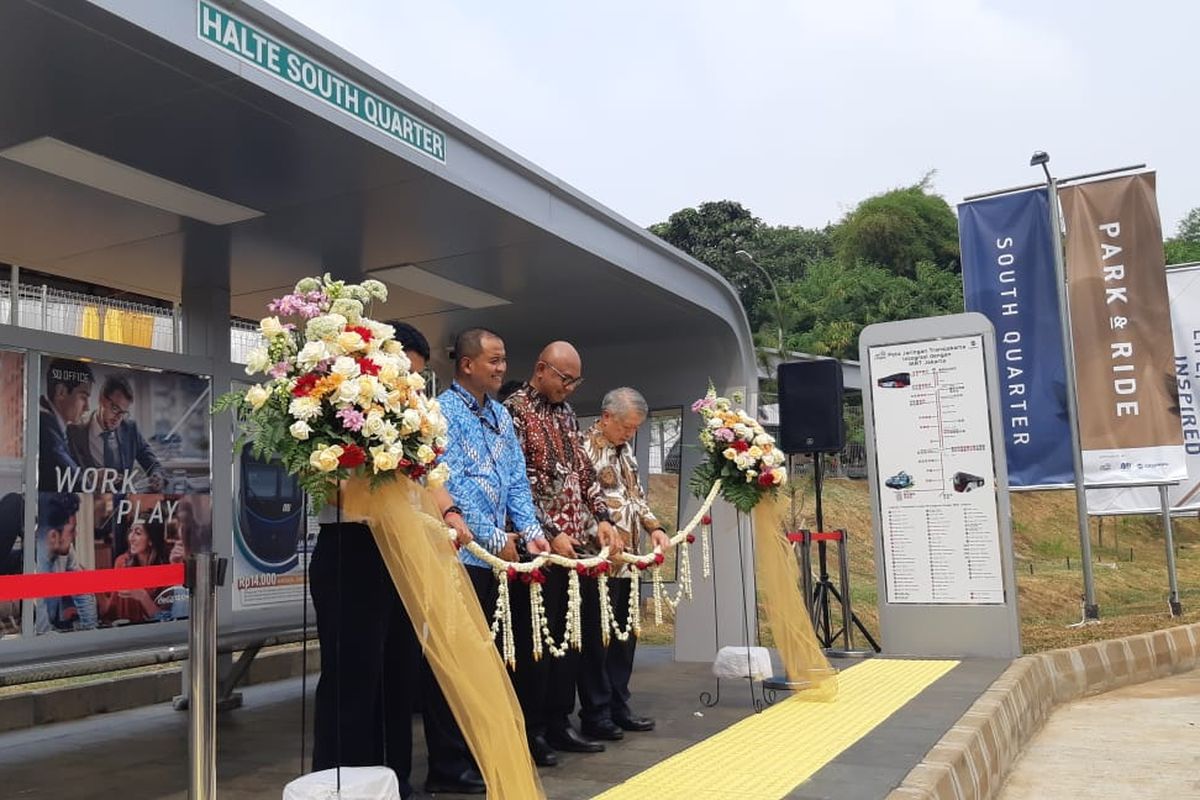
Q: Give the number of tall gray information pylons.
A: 1